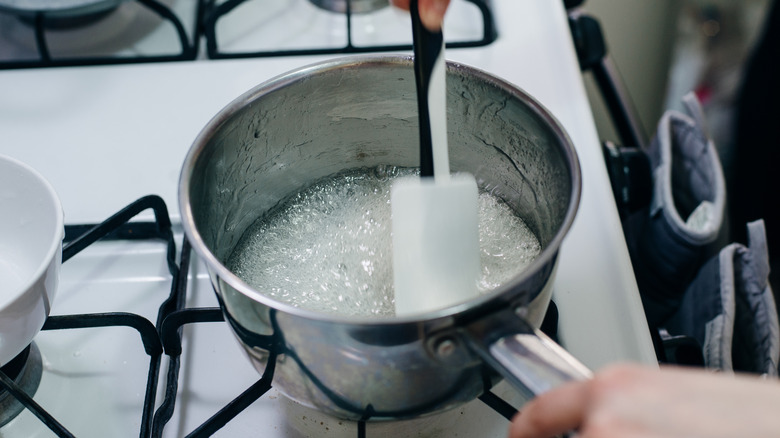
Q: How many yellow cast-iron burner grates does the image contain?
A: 0